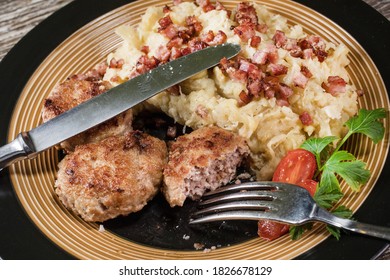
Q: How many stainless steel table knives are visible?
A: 1